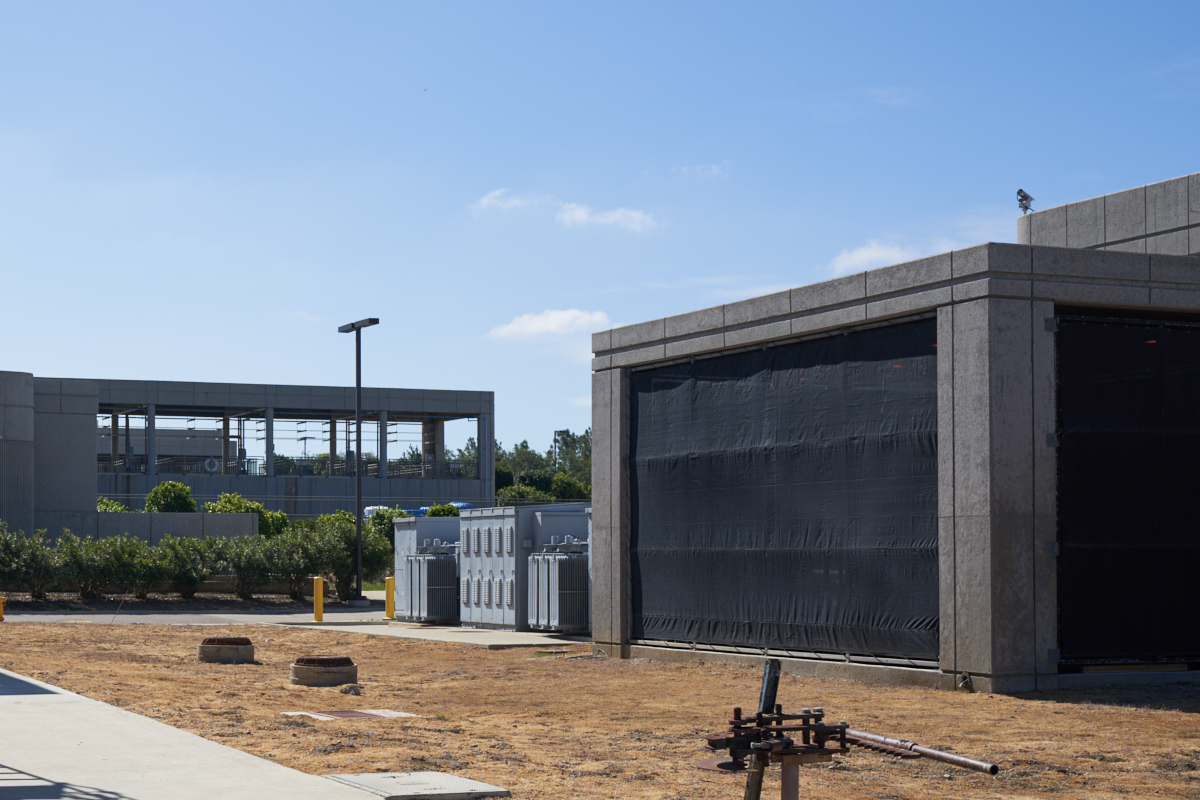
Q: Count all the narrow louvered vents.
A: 10